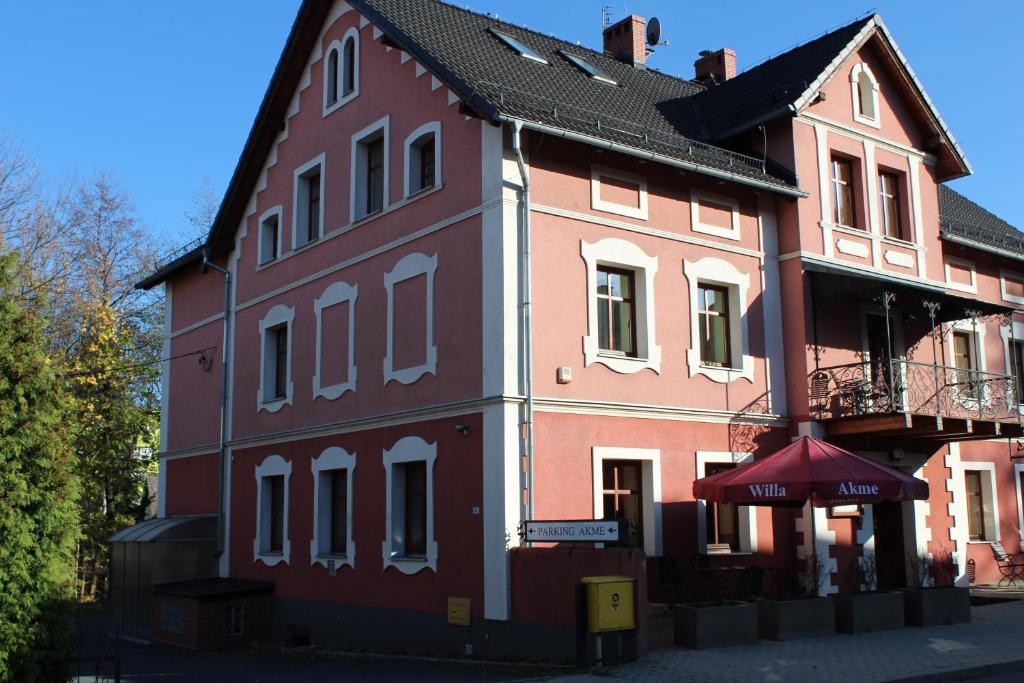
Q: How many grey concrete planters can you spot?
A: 4